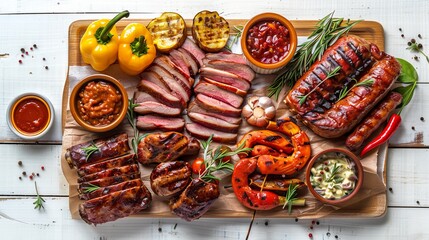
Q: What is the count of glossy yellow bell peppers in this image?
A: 2